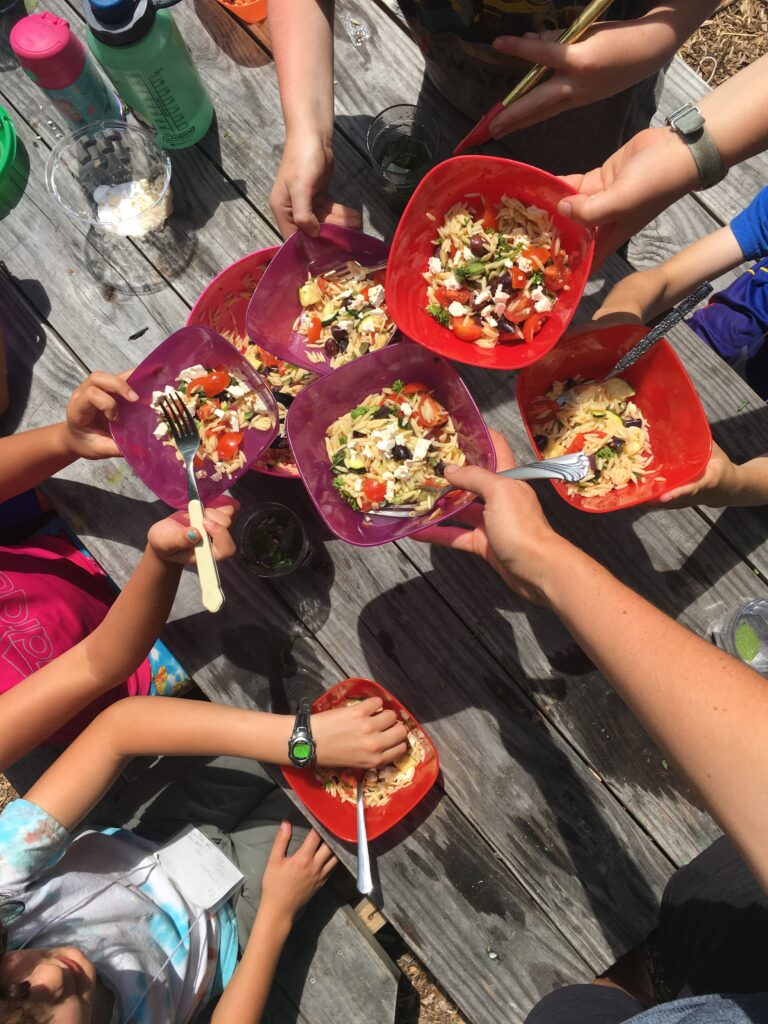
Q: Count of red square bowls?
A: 3